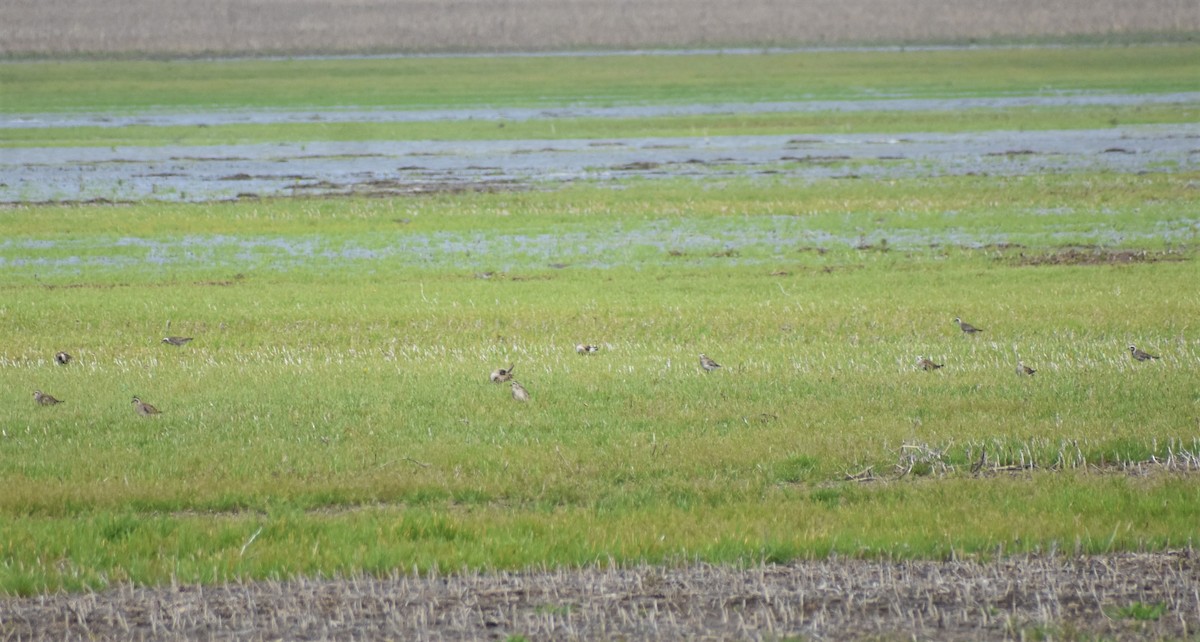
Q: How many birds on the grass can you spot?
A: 12